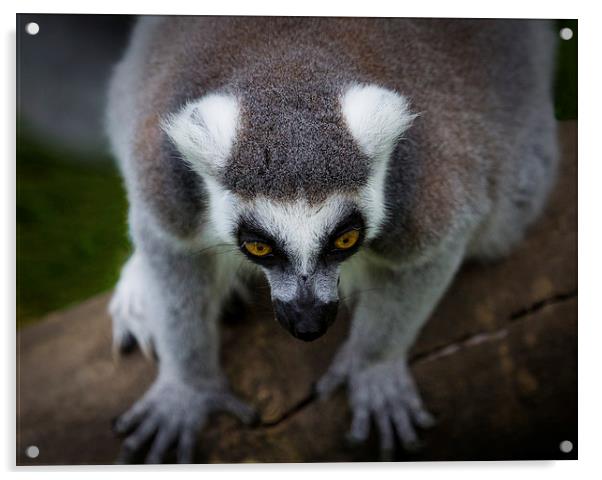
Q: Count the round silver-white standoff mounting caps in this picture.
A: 4